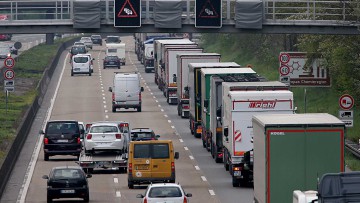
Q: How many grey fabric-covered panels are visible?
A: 3